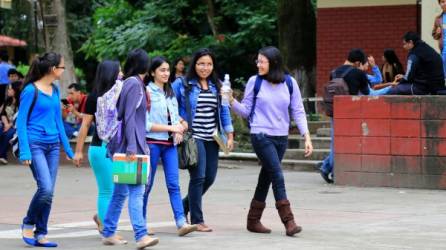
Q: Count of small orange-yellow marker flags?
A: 0